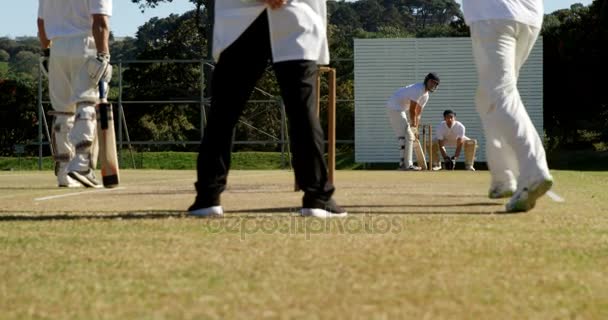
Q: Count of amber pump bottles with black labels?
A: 0